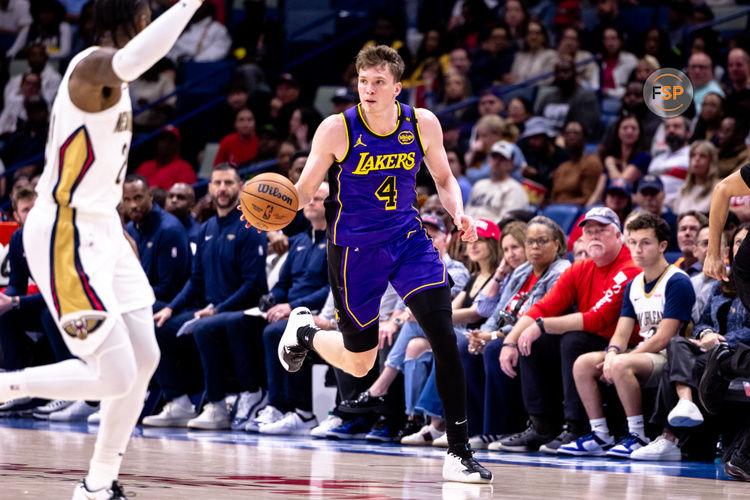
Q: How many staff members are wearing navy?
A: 5